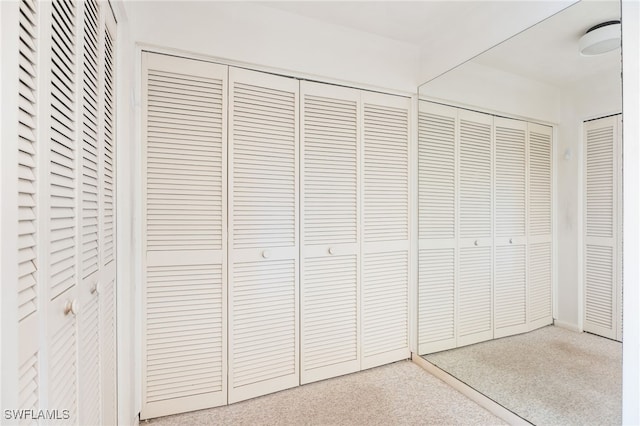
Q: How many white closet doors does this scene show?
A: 8